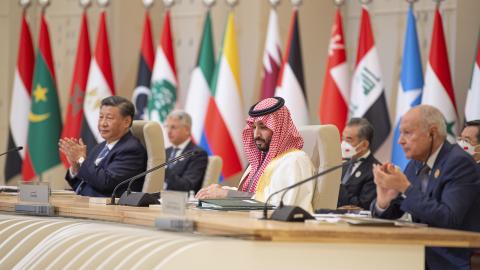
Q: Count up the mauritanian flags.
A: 1